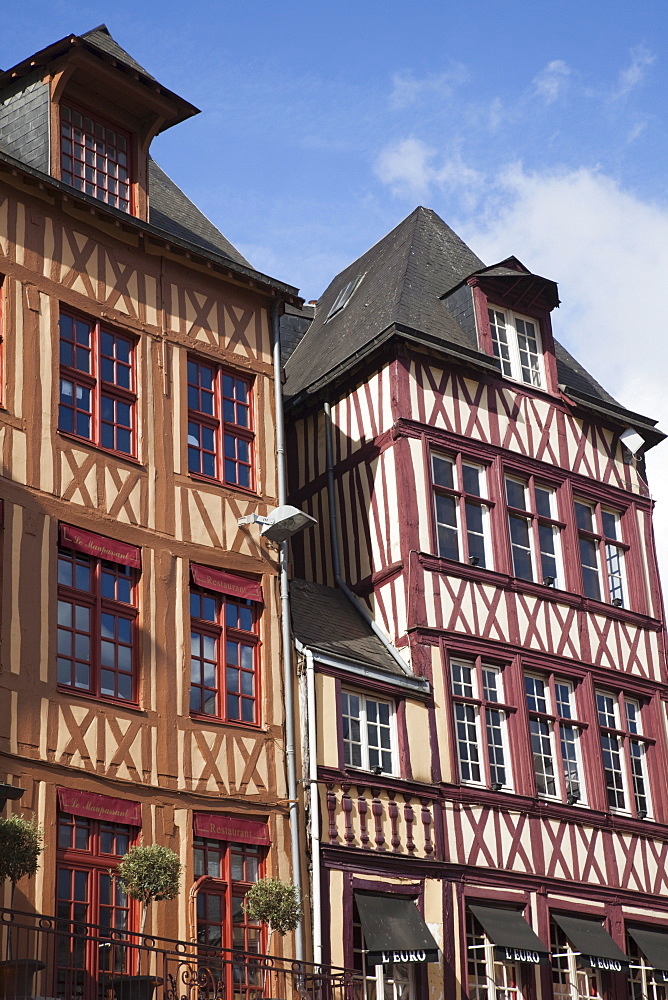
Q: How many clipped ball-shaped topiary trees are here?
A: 3